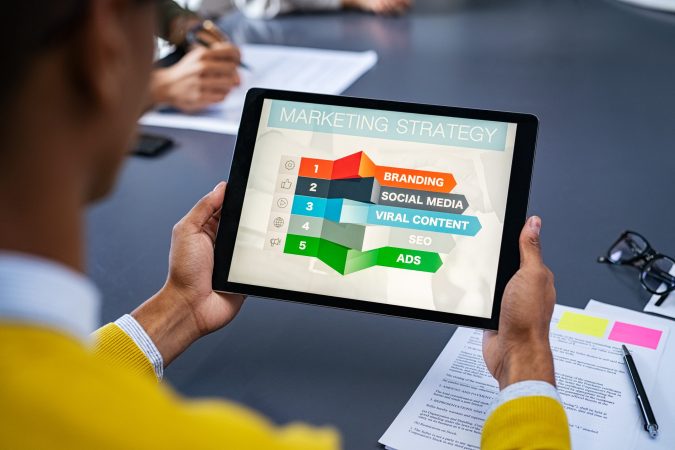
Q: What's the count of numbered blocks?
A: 5